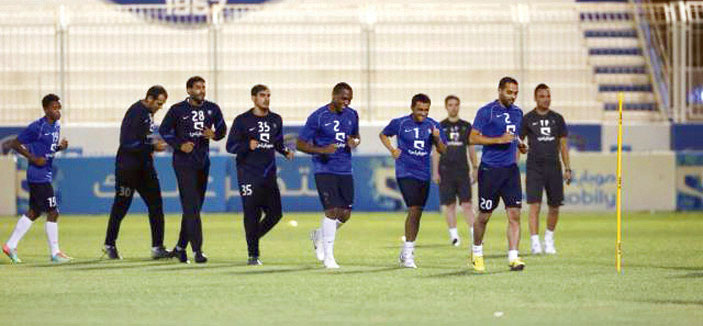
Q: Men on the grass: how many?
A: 9